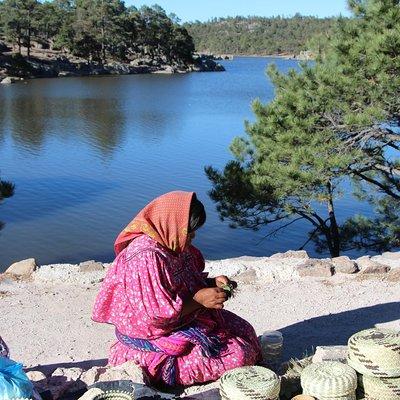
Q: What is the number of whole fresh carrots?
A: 0